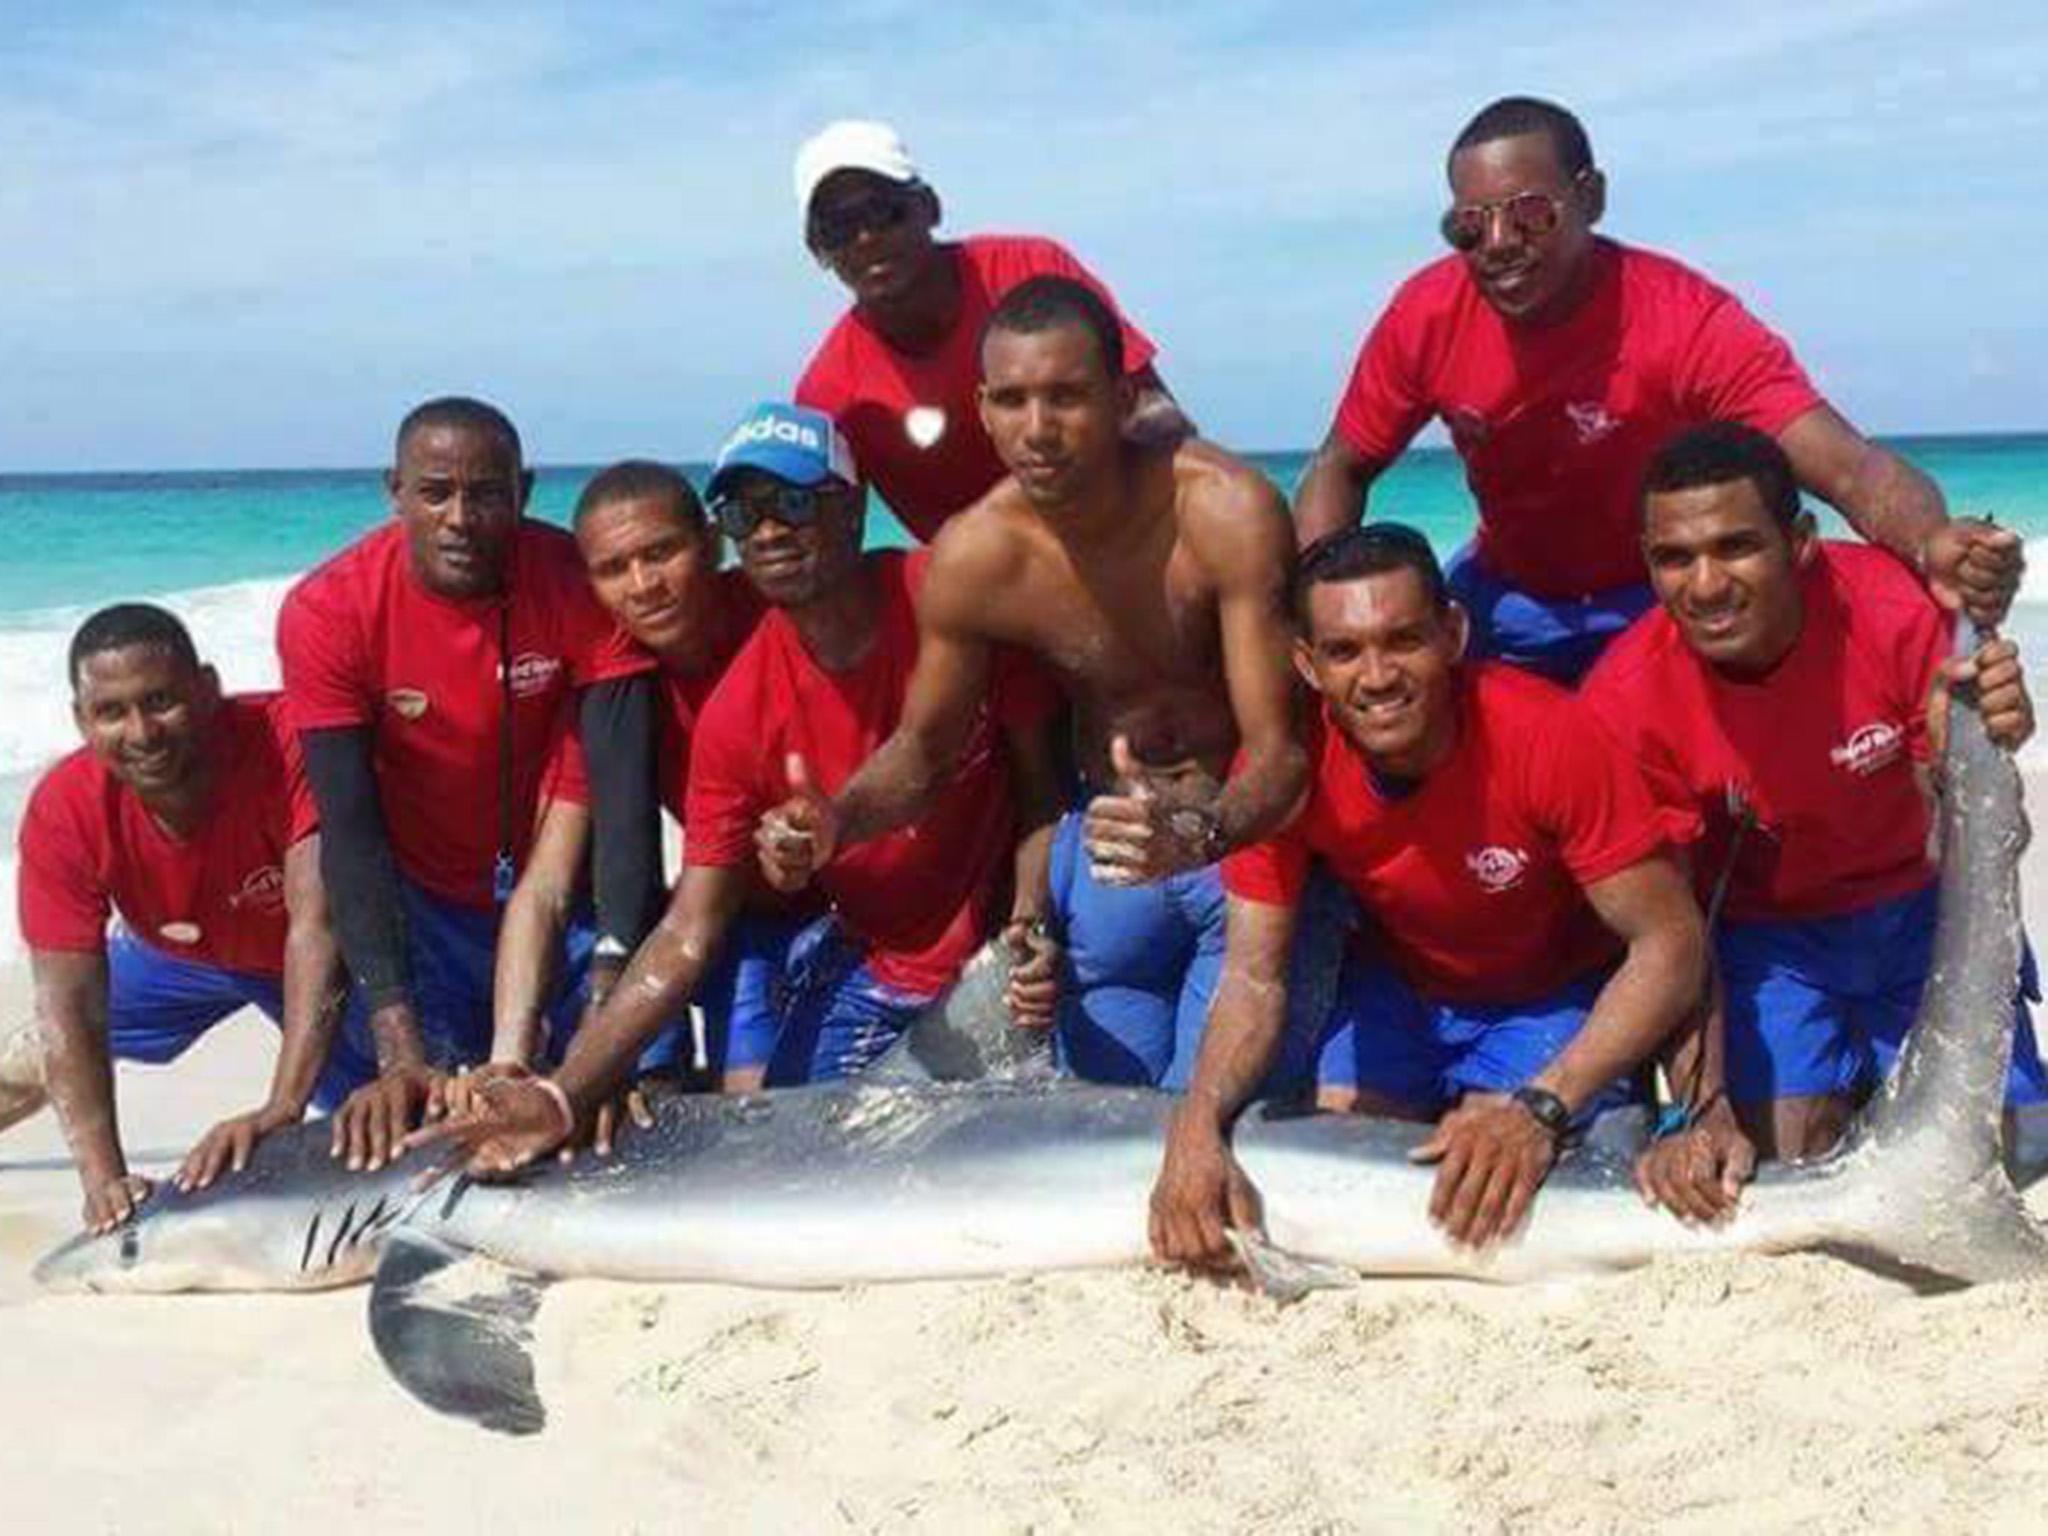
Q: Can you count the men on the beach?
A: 9